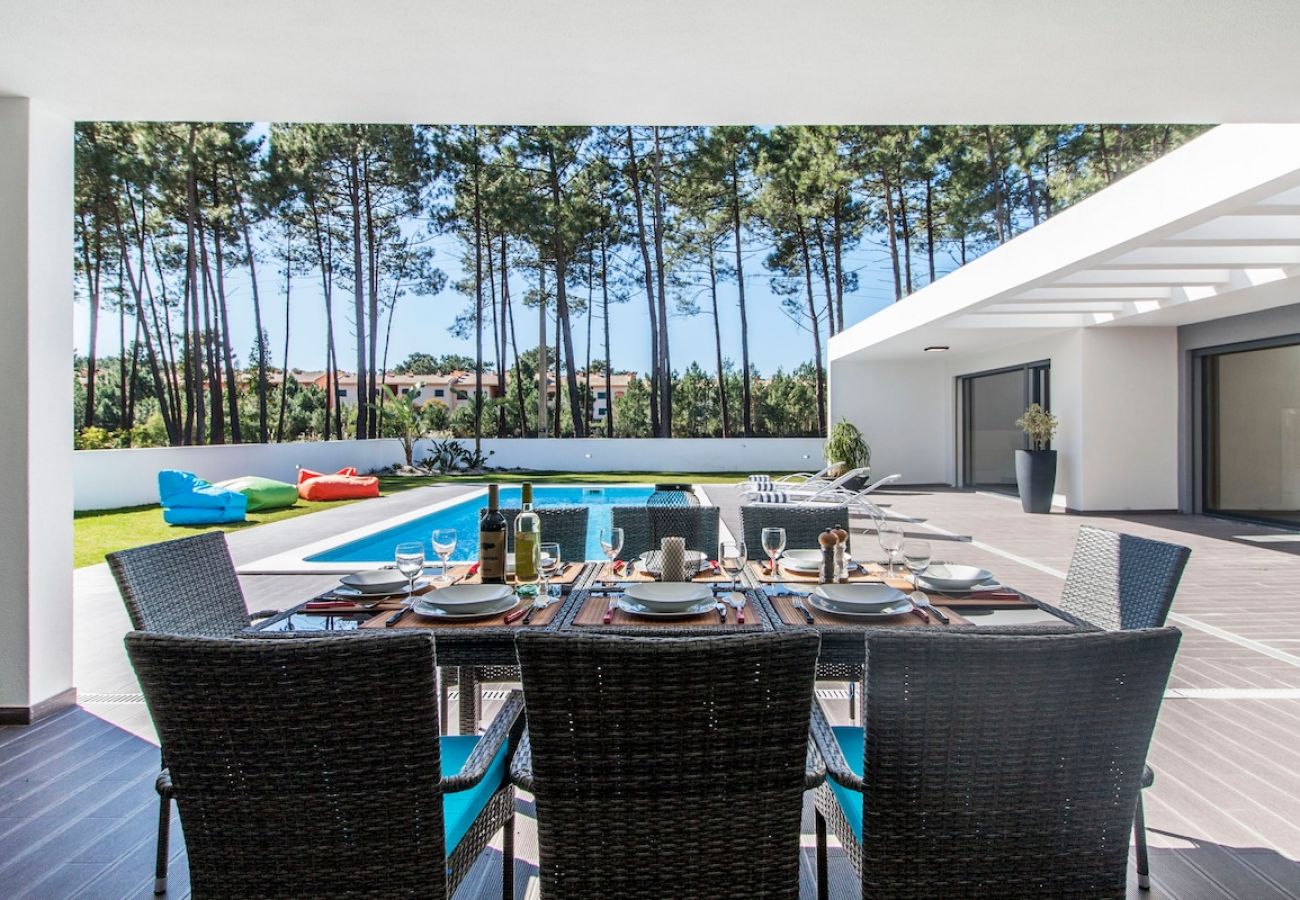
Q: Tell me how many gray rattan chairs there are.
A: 8